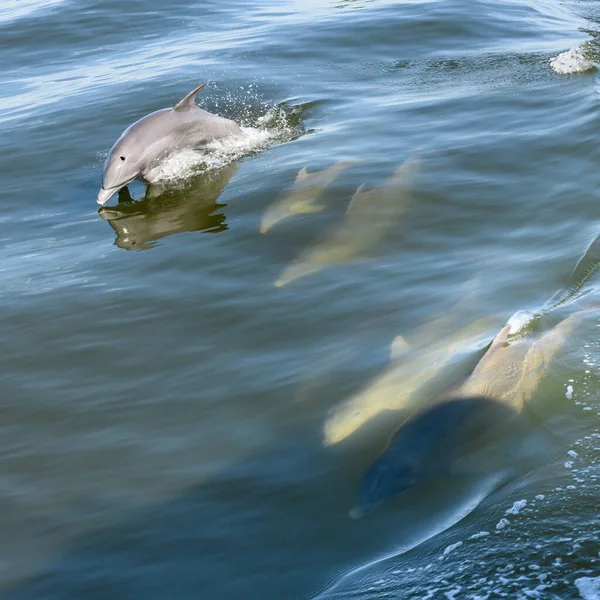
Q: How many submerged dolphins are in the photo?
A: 4